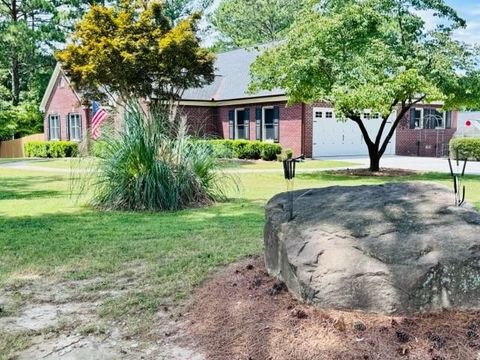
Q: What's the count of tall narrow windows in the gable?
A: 2